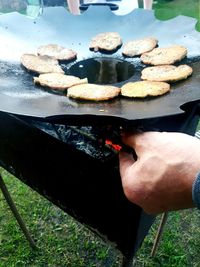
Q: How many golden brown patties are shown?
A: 9